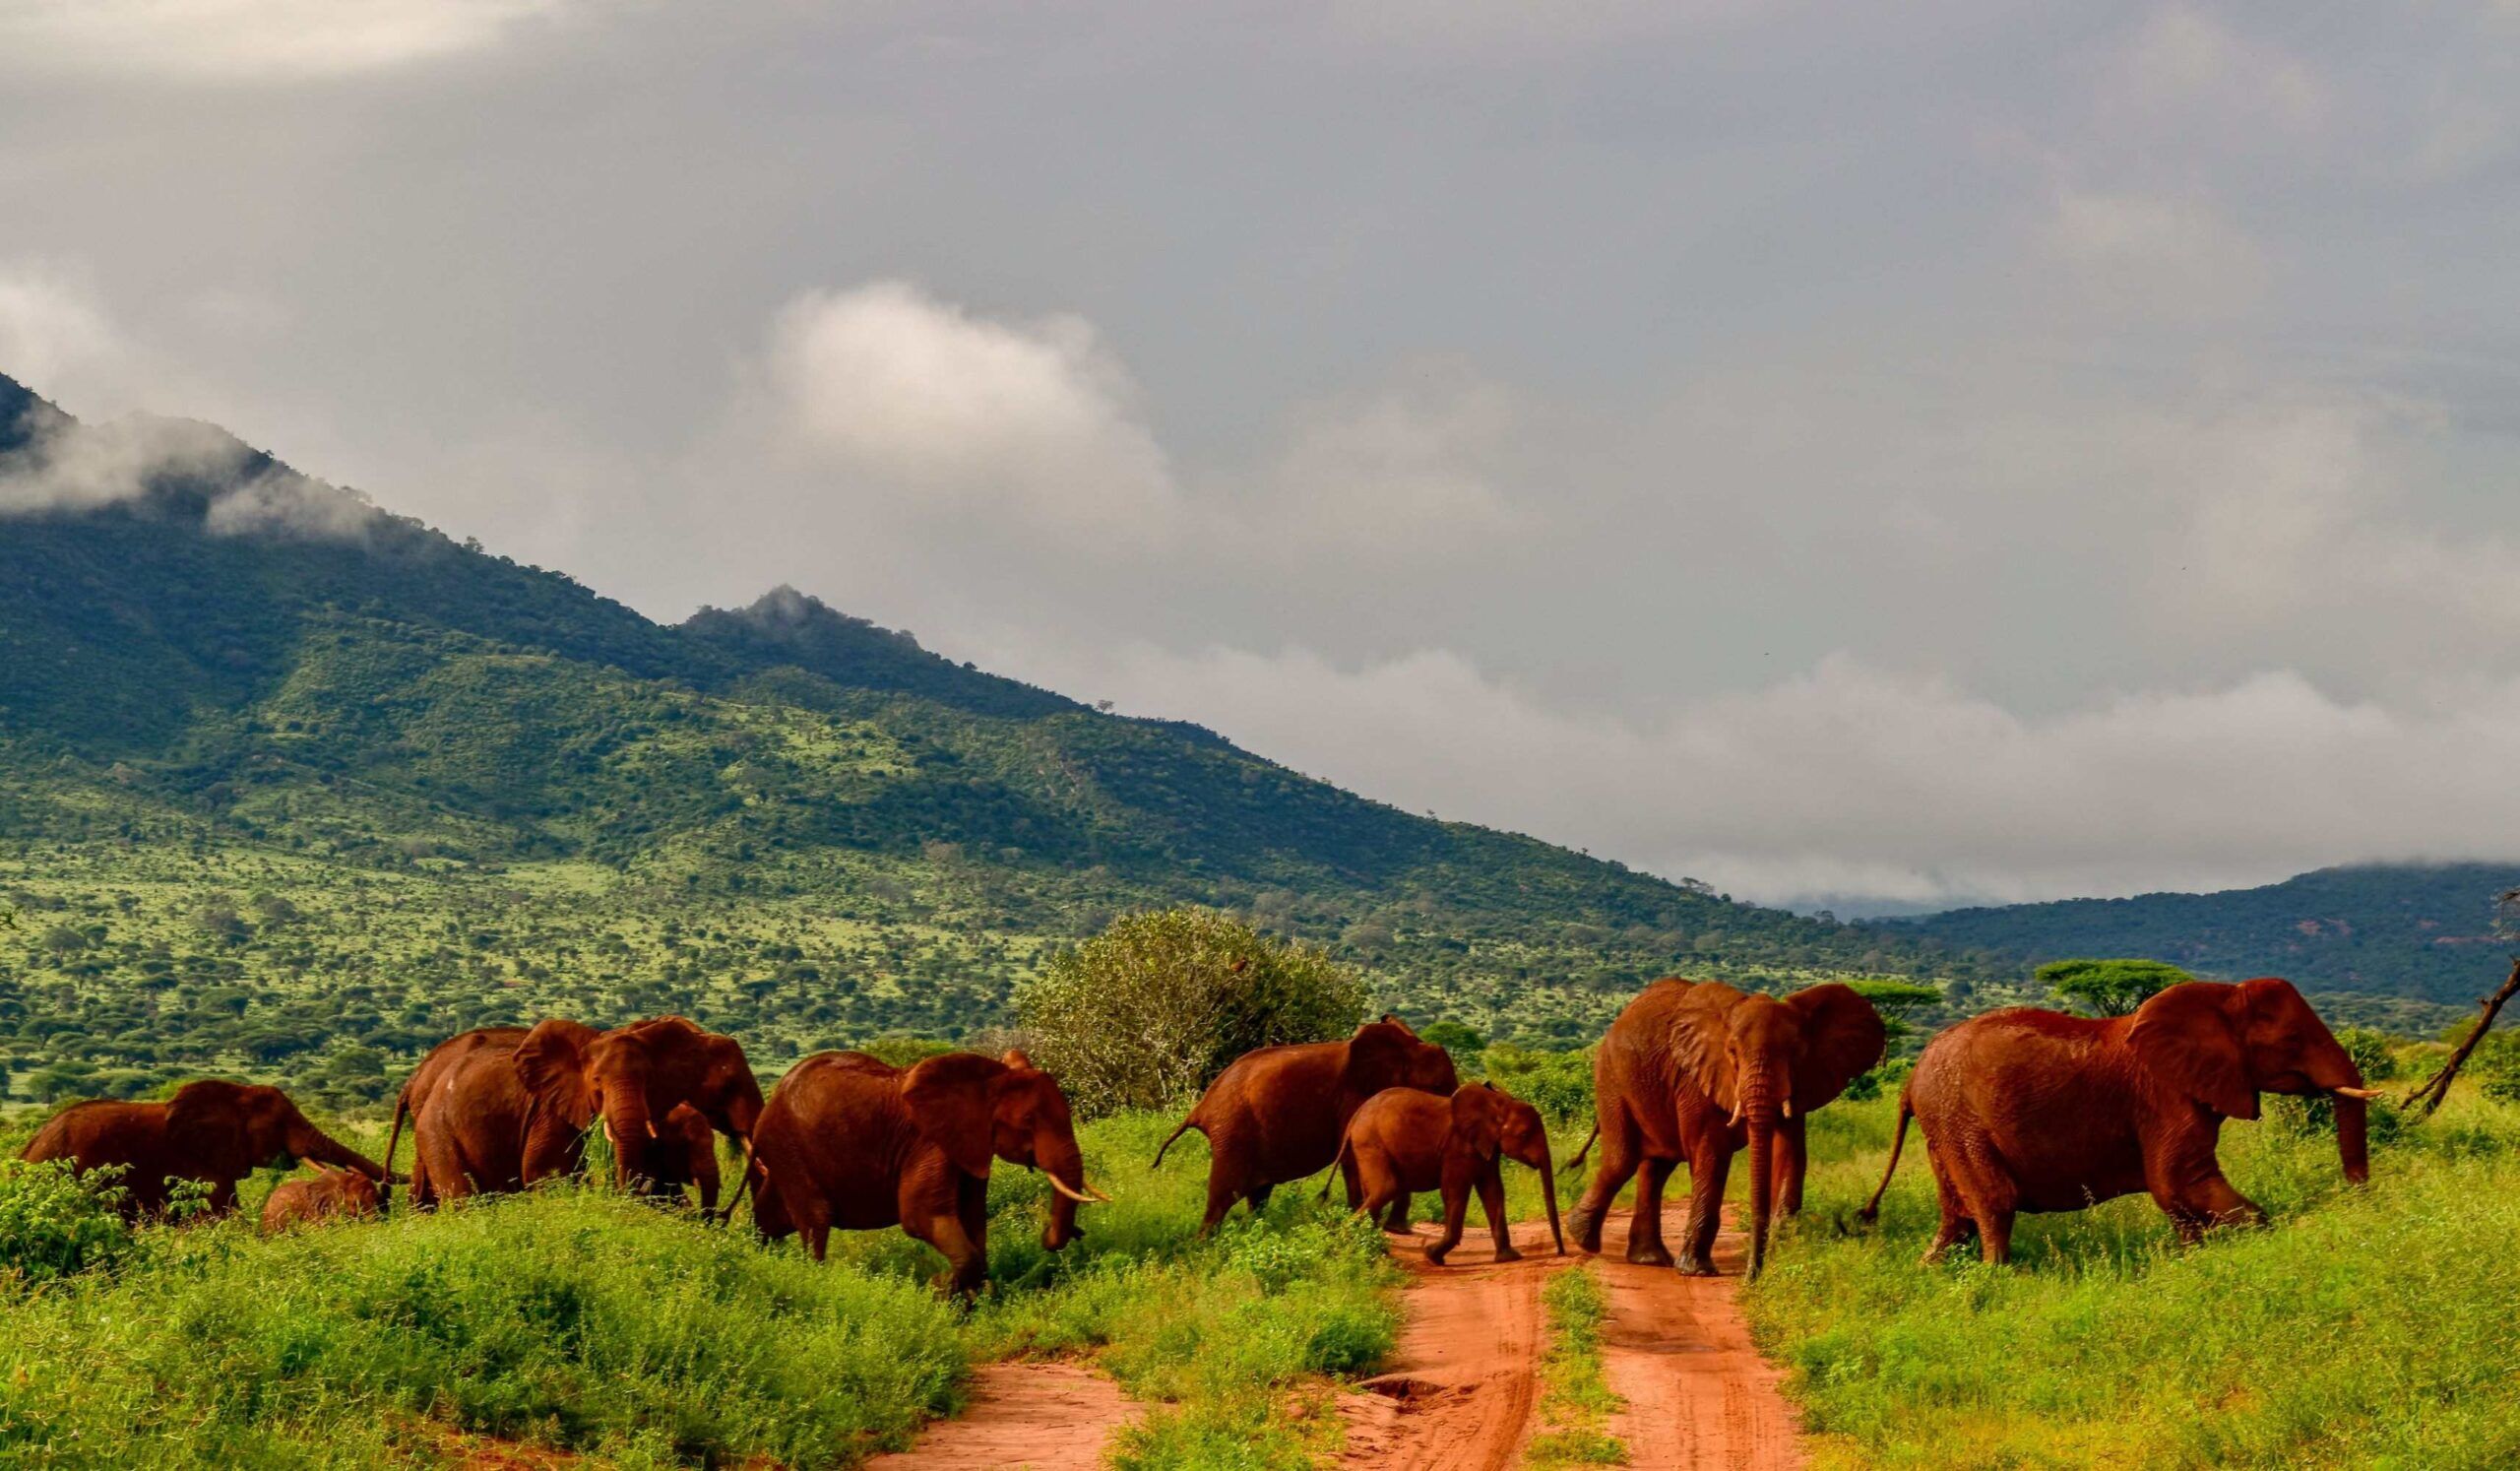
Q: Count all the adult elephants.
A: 7